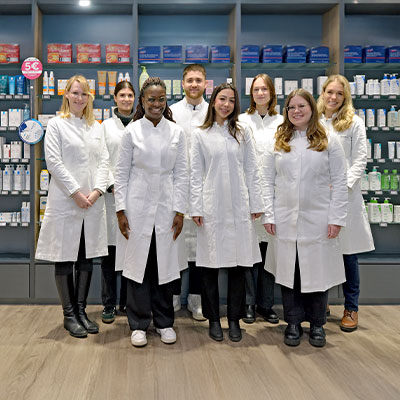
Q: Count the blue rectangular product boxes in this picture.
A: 11